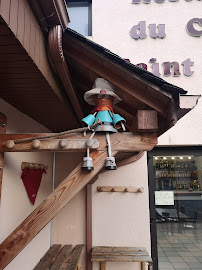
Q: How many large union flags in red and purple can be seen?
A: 0